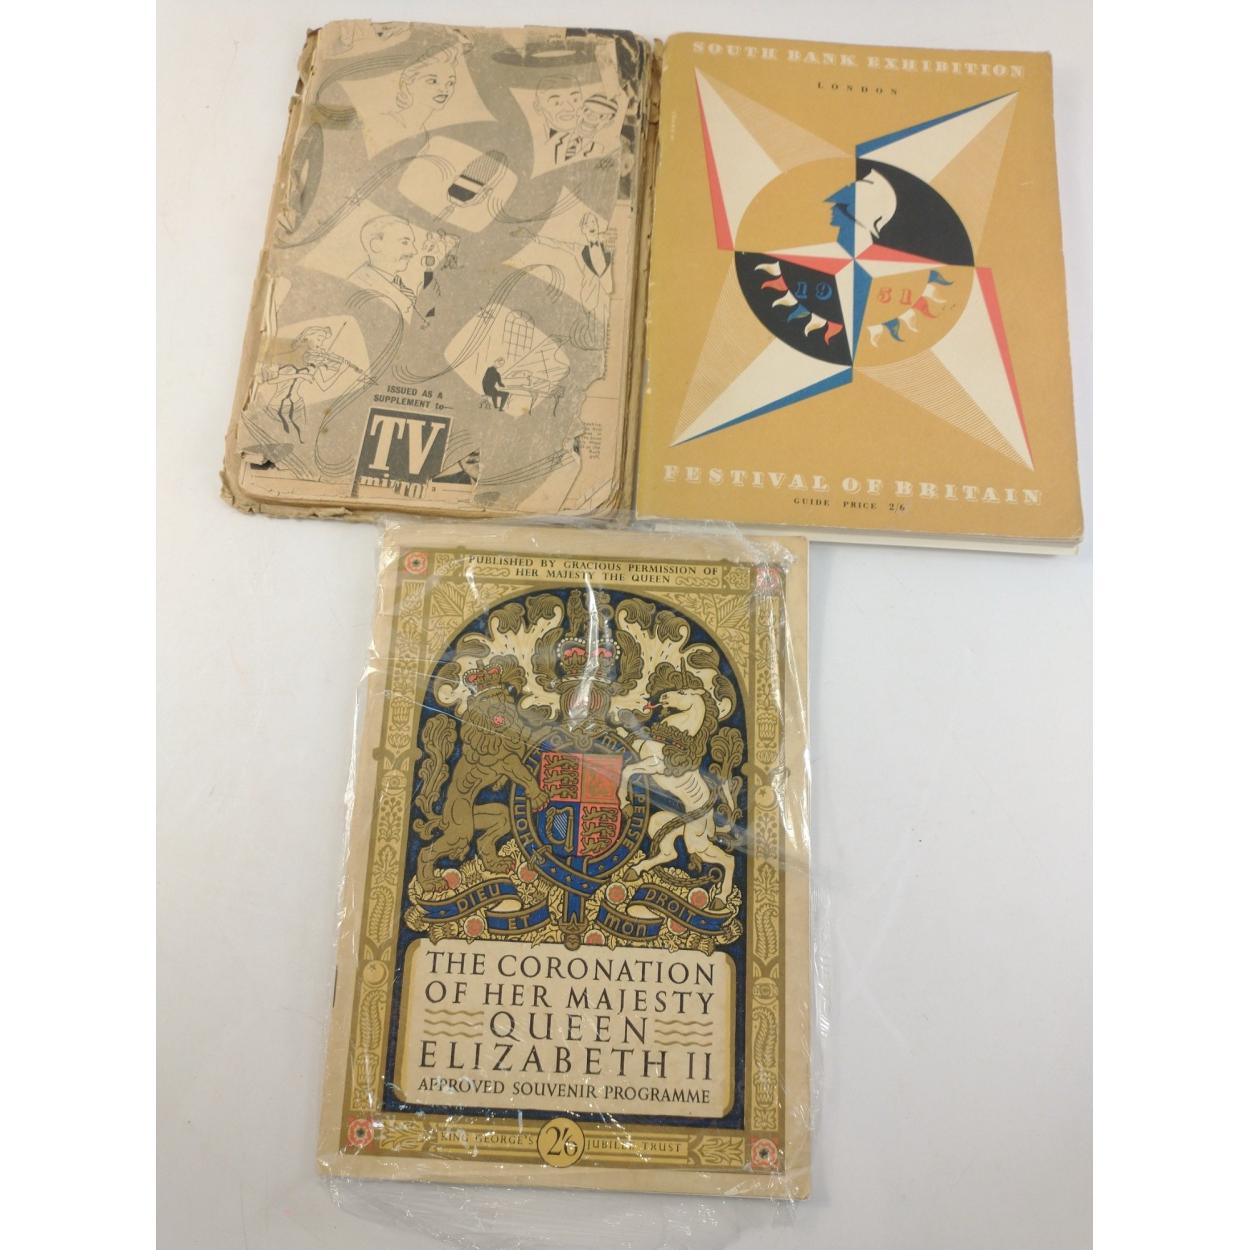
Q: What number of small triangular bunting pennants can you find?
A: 12